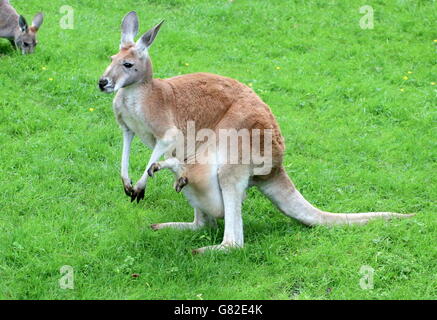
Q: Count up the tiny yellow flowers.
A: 11